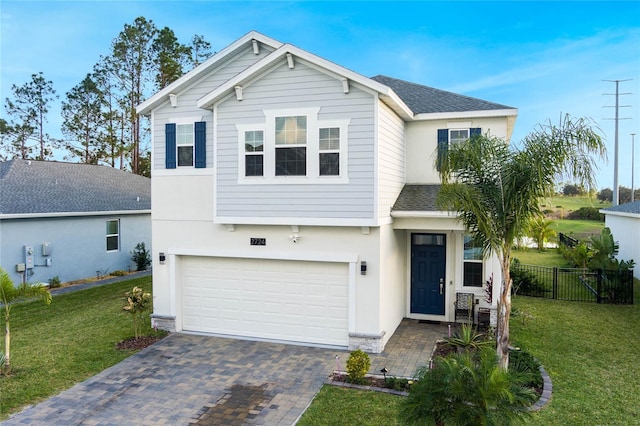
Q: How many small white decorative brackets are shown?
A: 8